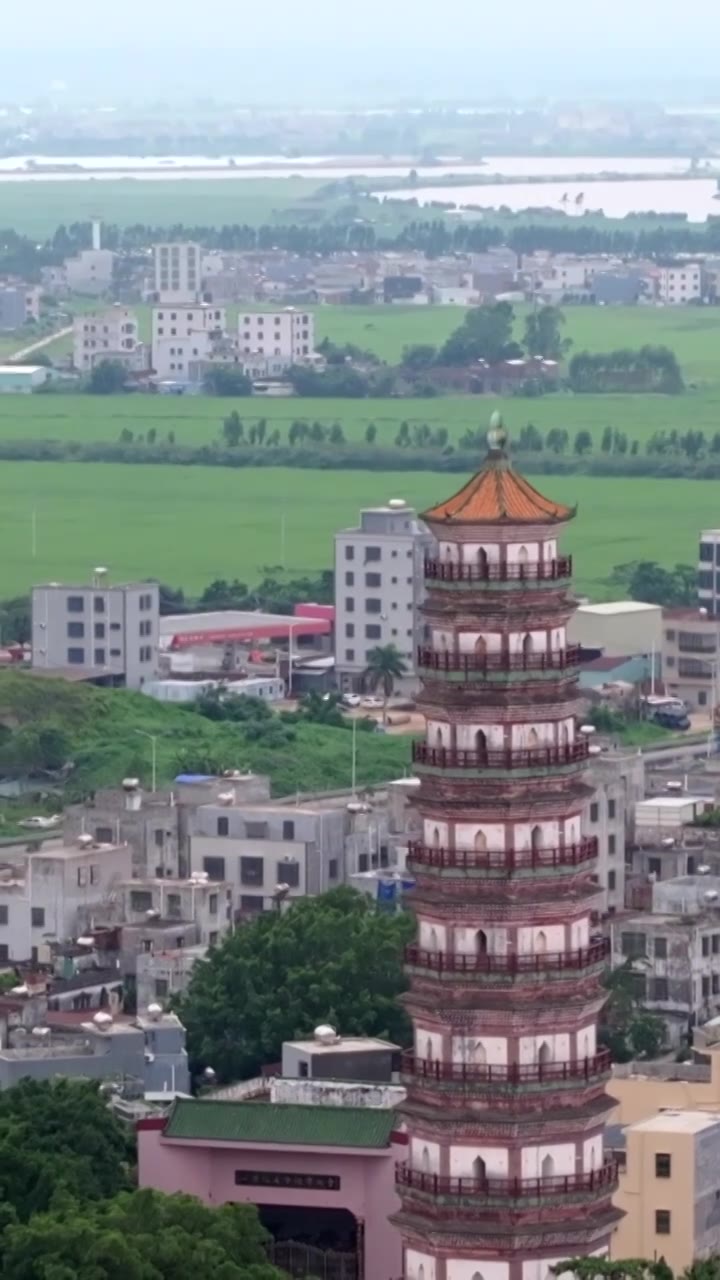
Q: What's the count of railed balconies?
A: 7